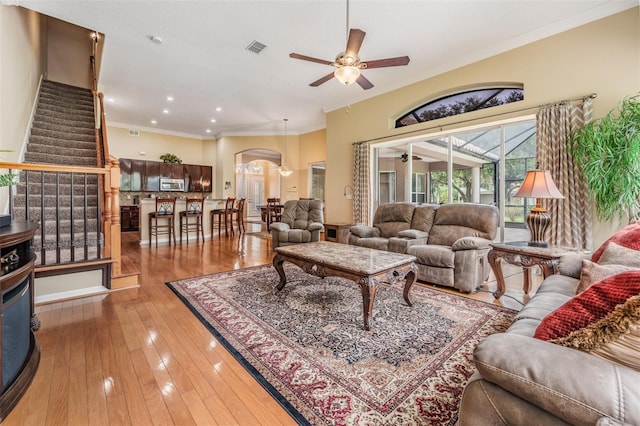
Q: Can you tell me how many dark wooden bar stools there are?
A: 4